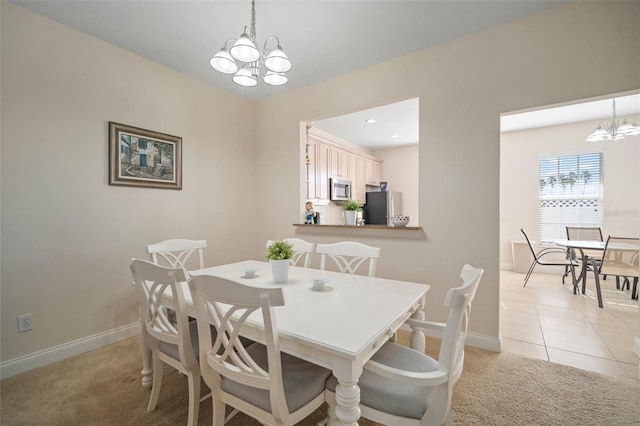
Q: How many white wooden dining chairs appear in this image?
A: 6